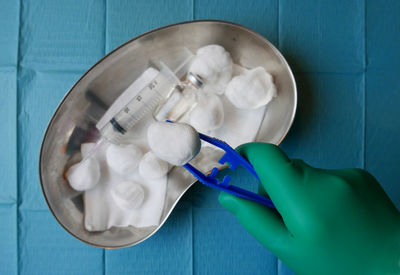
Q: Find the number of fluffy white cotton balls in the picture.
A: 8